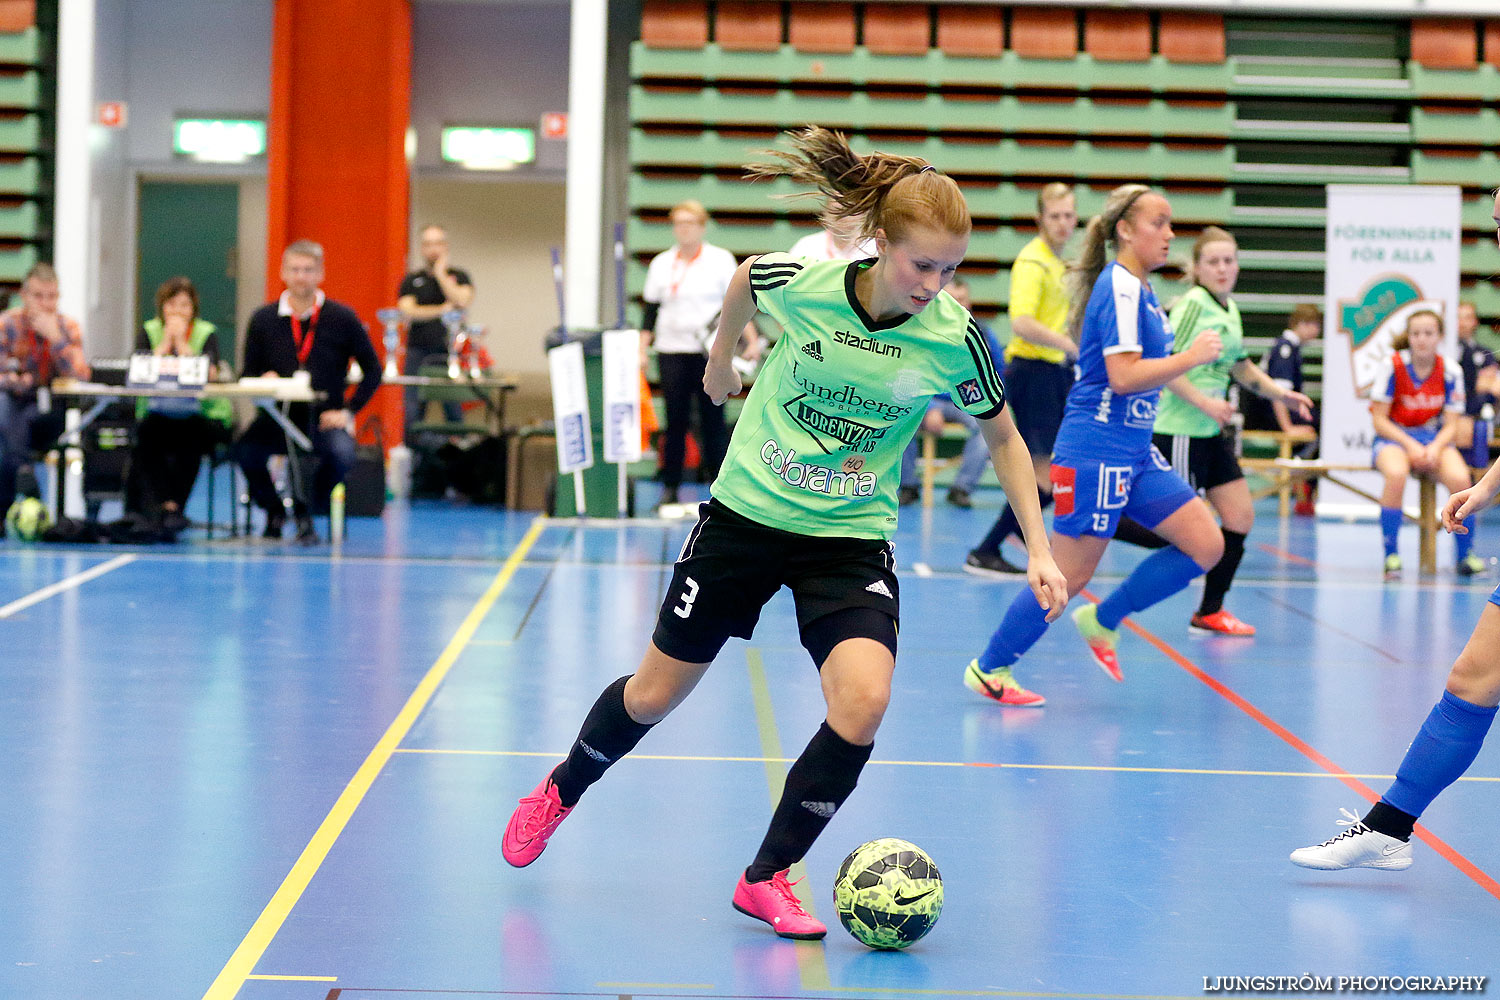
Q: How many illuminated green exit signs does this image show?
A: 2